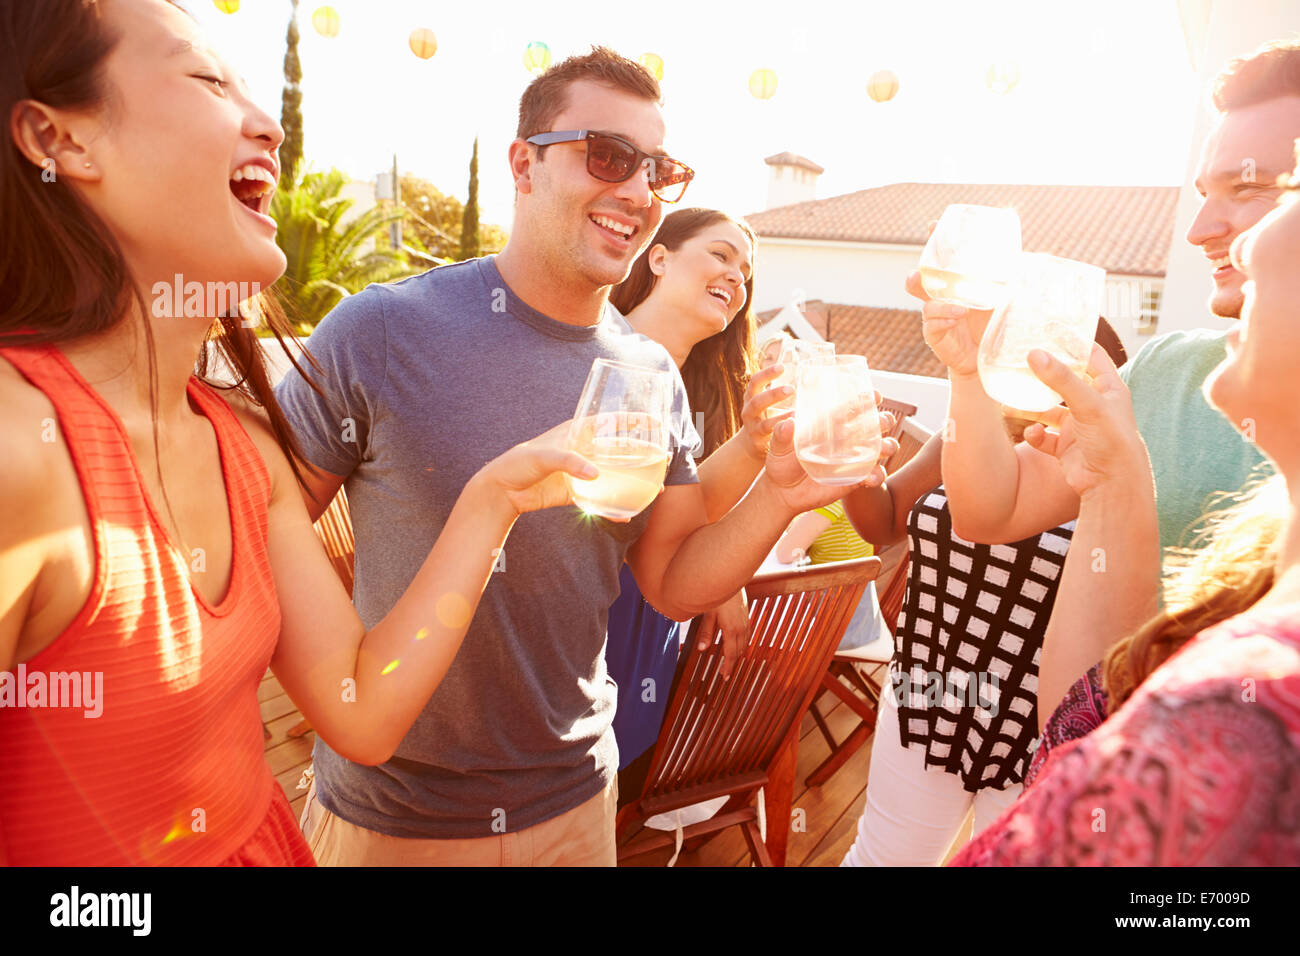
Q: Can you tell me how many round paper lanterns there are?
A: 8